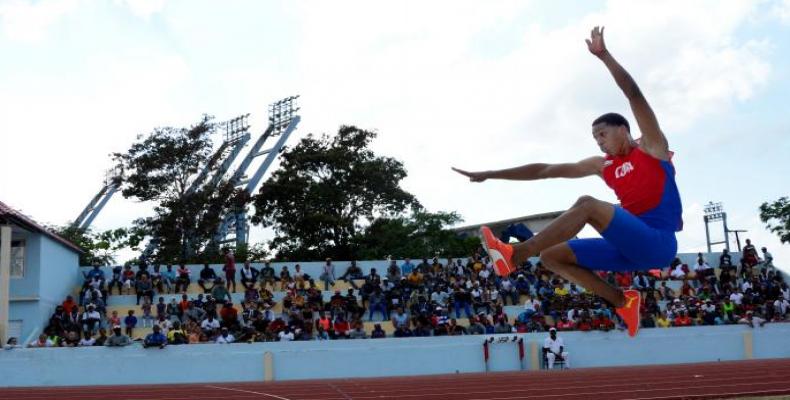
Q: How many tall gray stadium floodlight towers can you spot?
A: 4